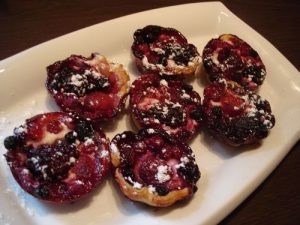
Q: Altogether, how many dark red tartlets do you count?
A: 7